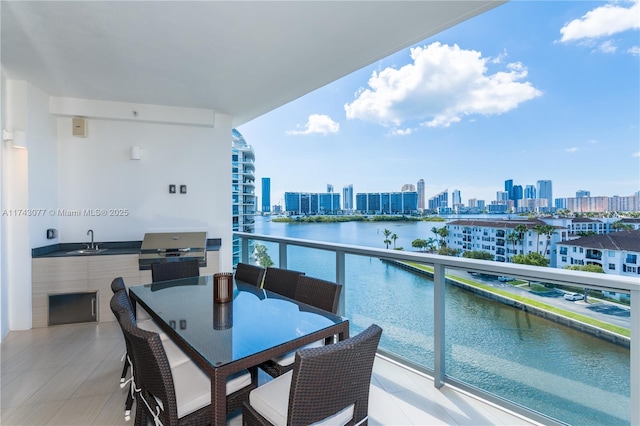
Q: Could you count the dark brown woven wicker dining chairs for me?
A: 8